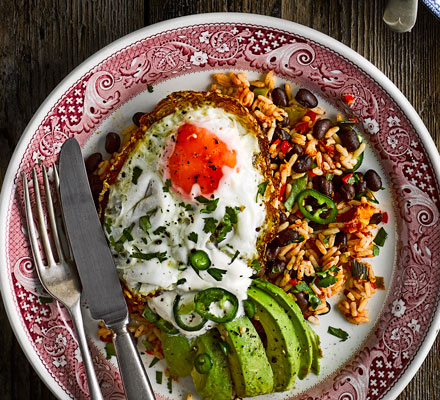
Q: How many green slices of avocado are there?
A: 6